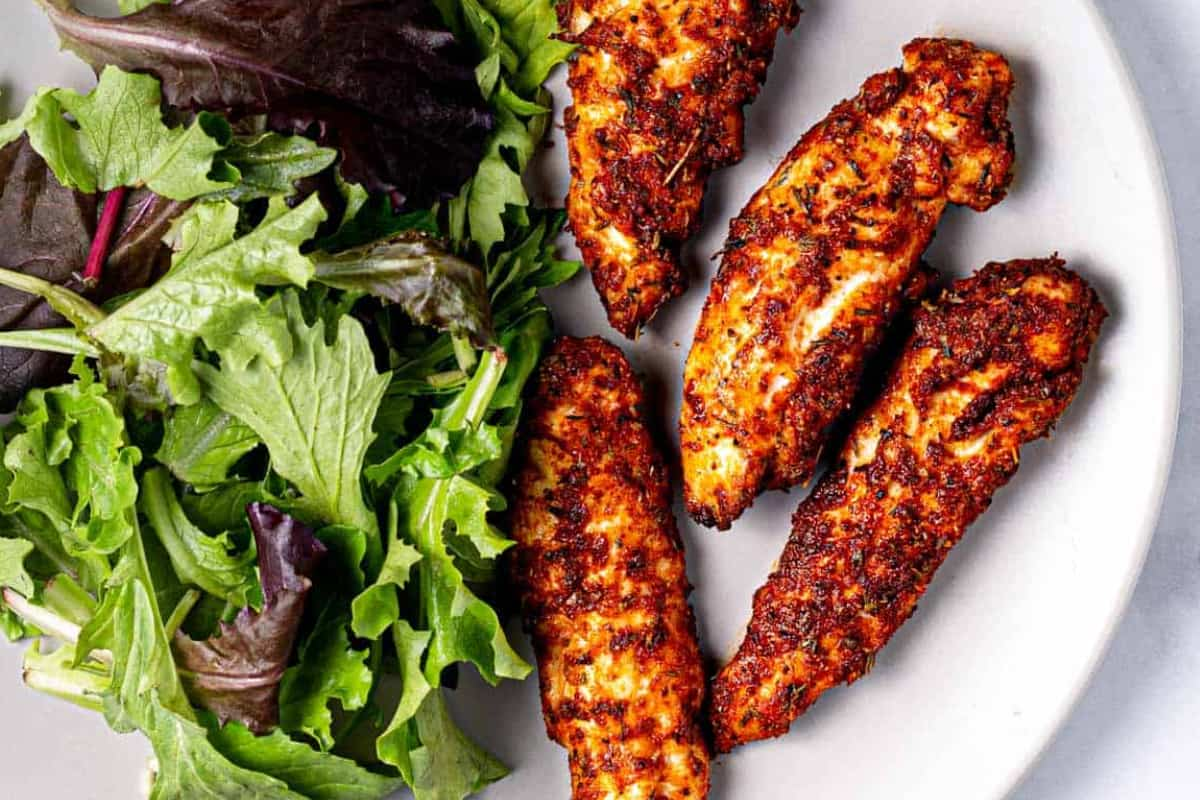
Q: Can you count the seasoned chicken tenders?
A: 4